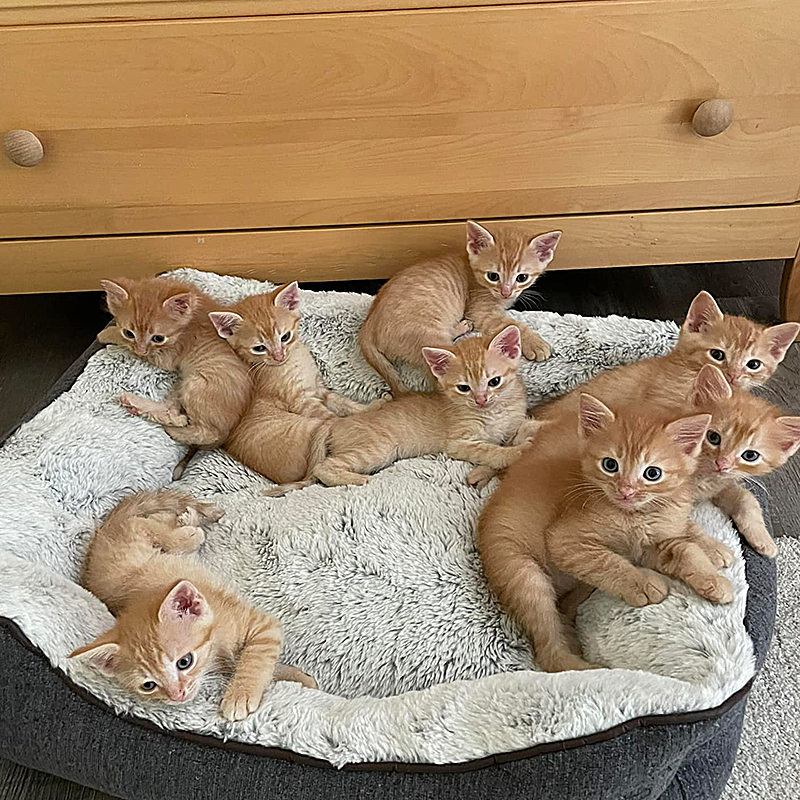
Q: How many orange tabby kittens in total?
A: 8